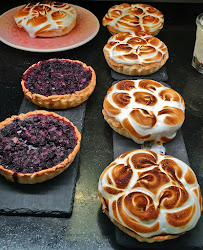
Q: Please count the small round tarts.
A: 7